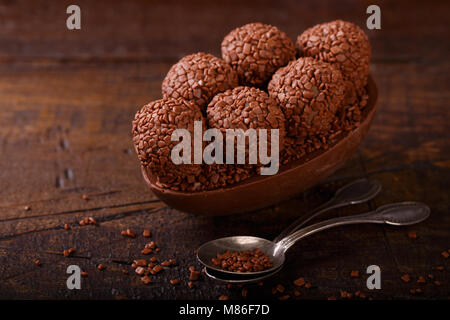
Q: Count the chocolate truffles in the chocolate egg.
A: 6